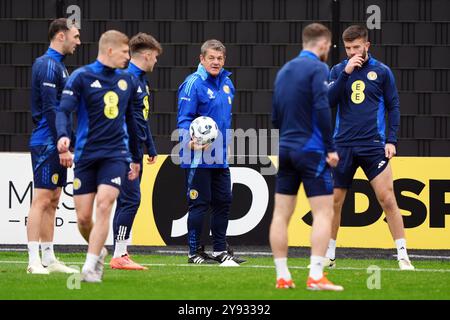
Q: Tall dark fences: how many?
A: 1